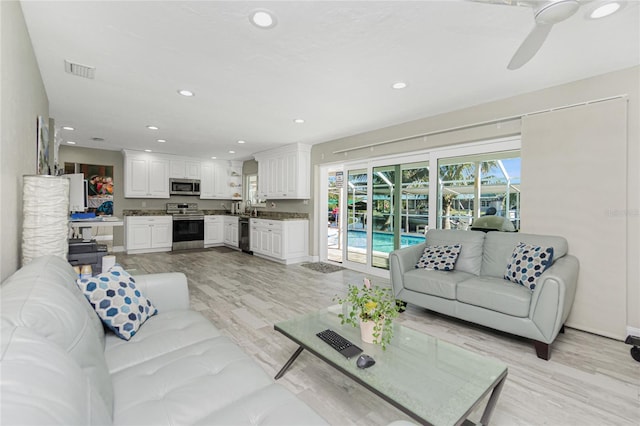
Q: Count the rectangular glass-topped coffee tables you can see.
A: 1